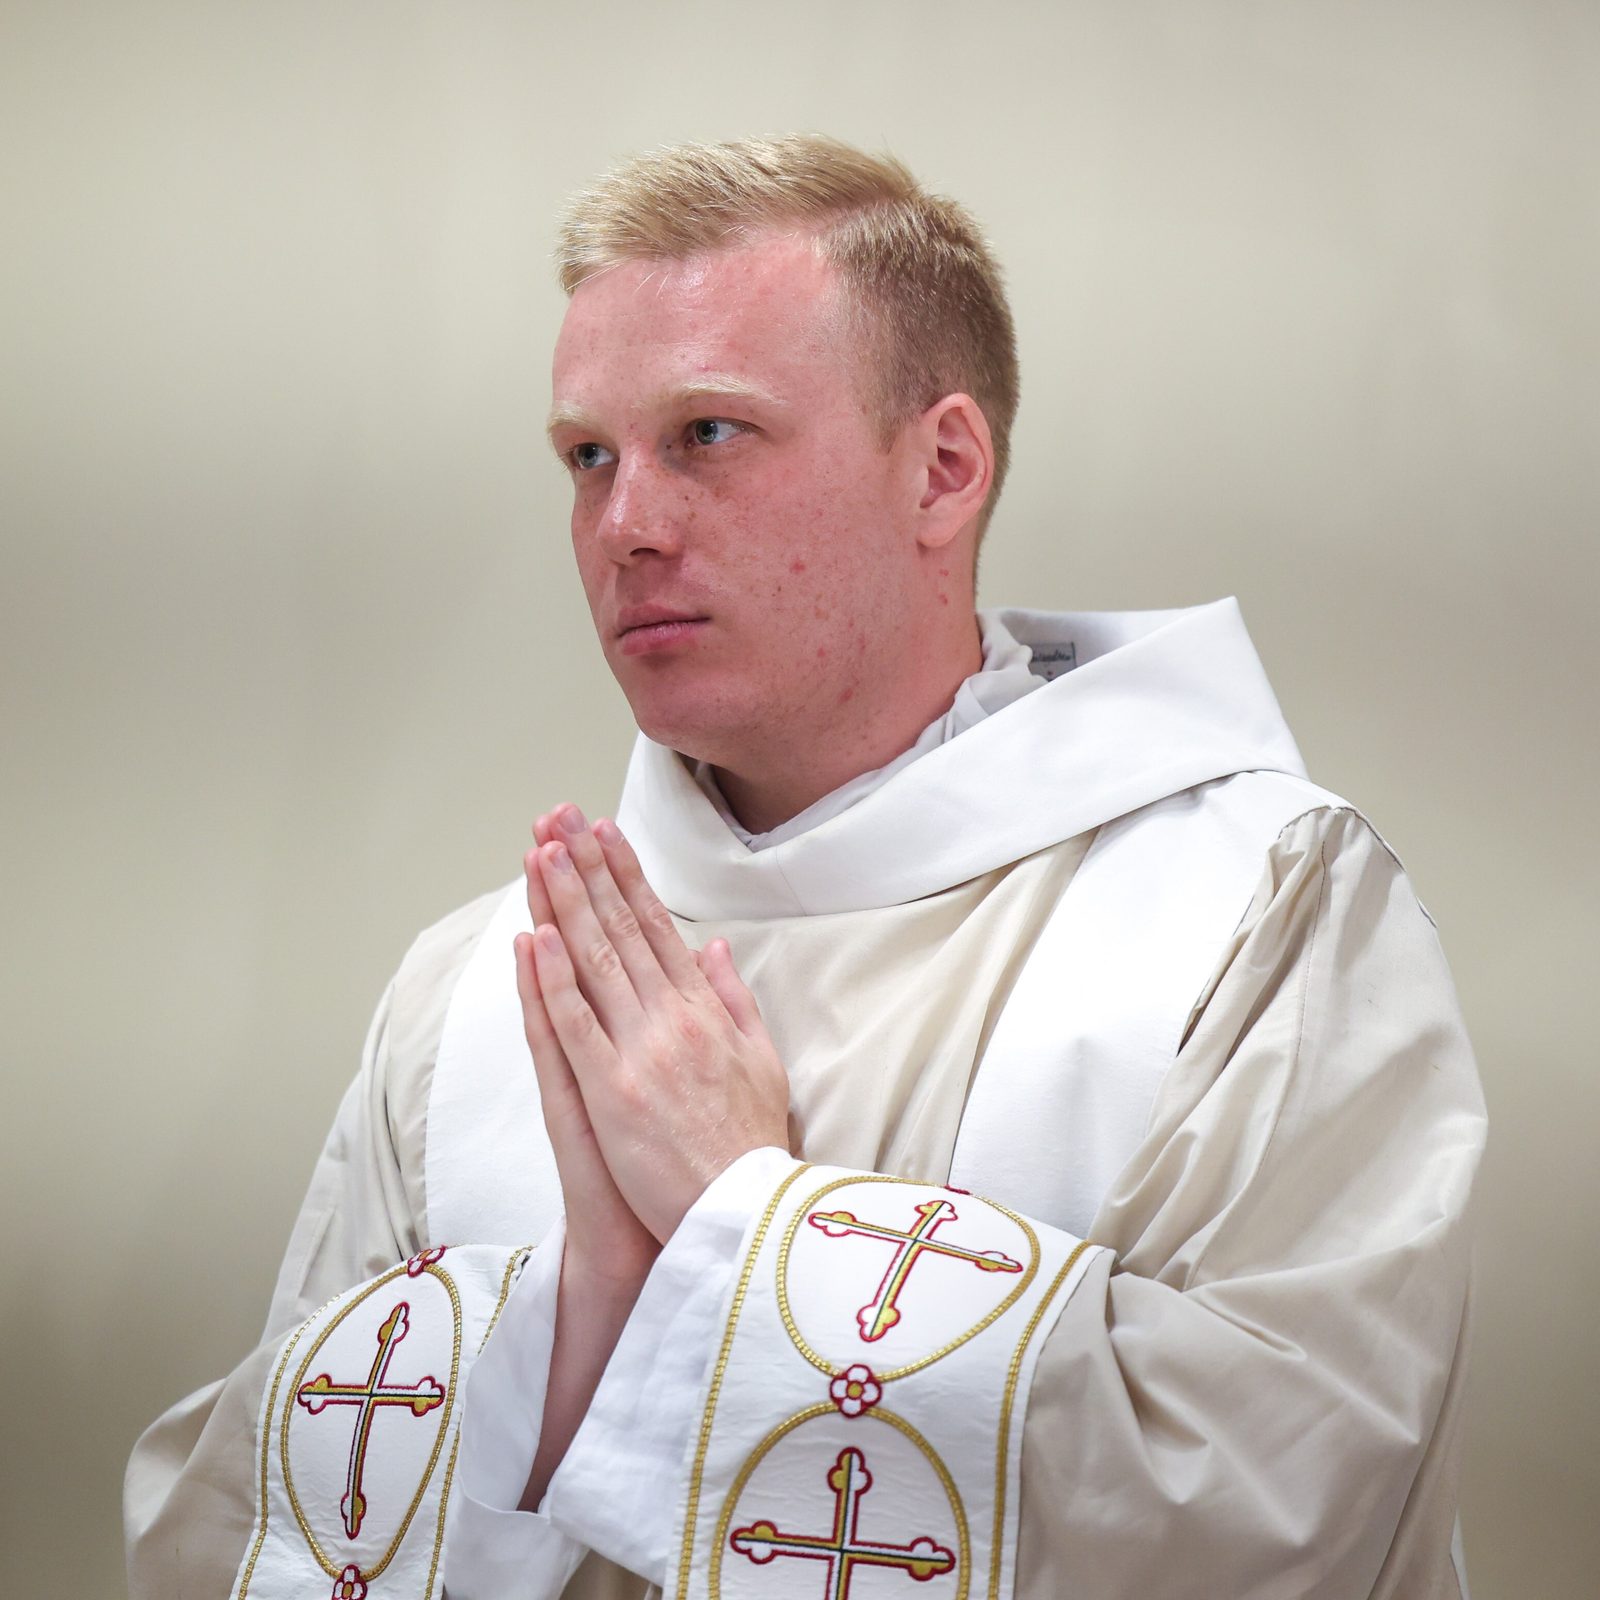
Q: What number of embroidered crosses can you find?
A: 3